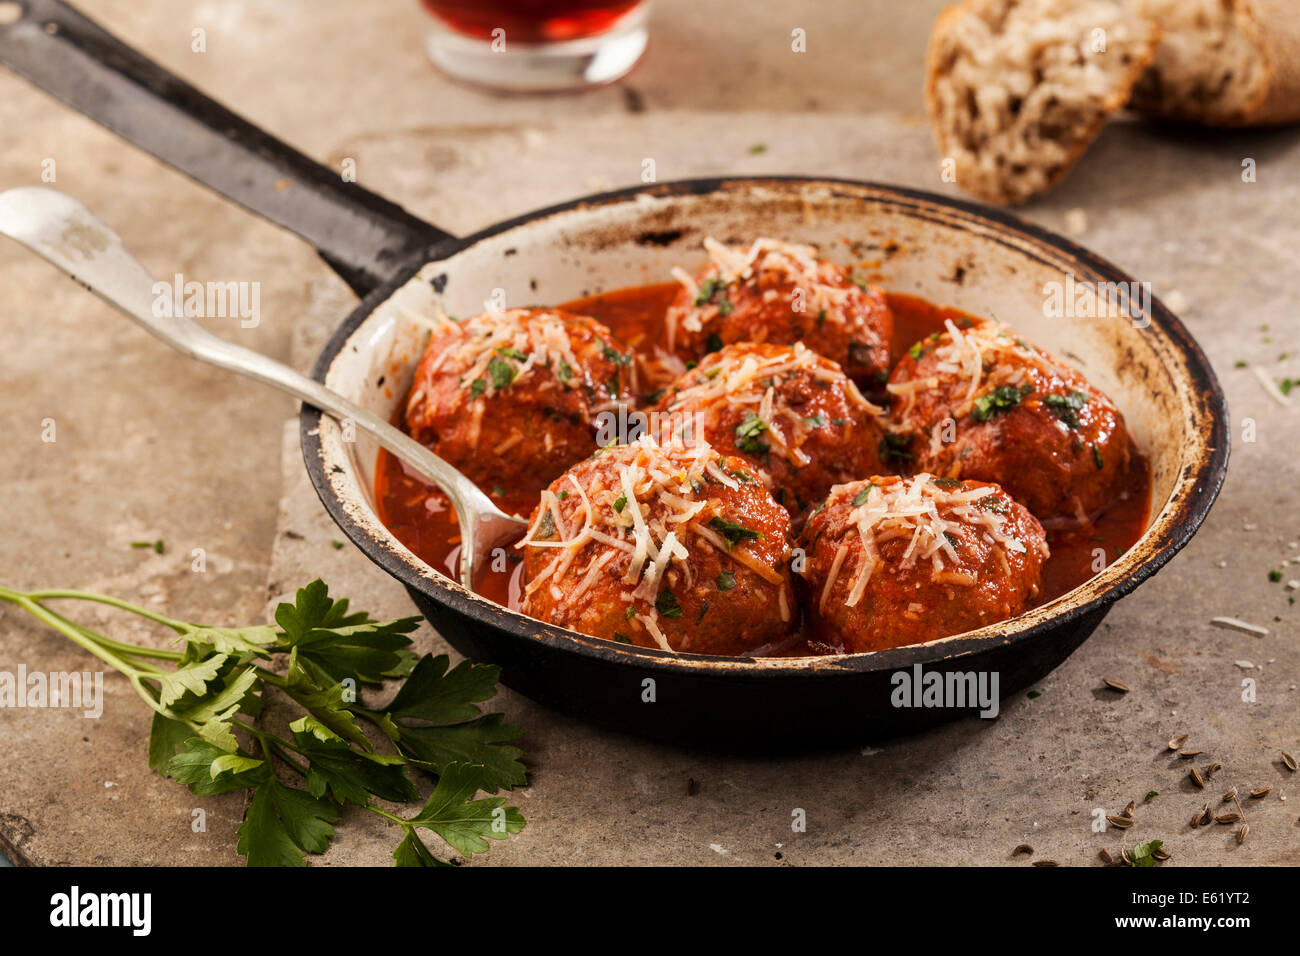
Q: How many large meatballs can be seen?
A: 6